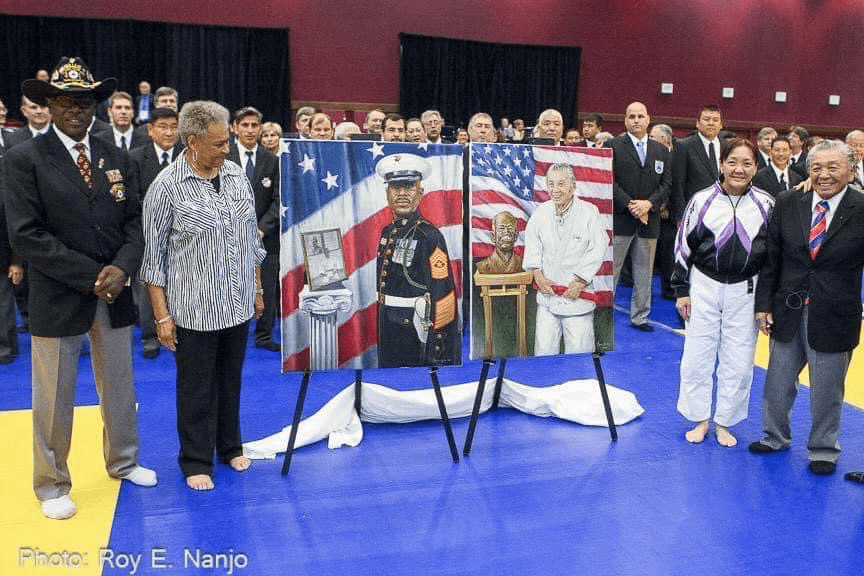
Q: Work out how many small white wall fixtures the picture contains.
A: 4